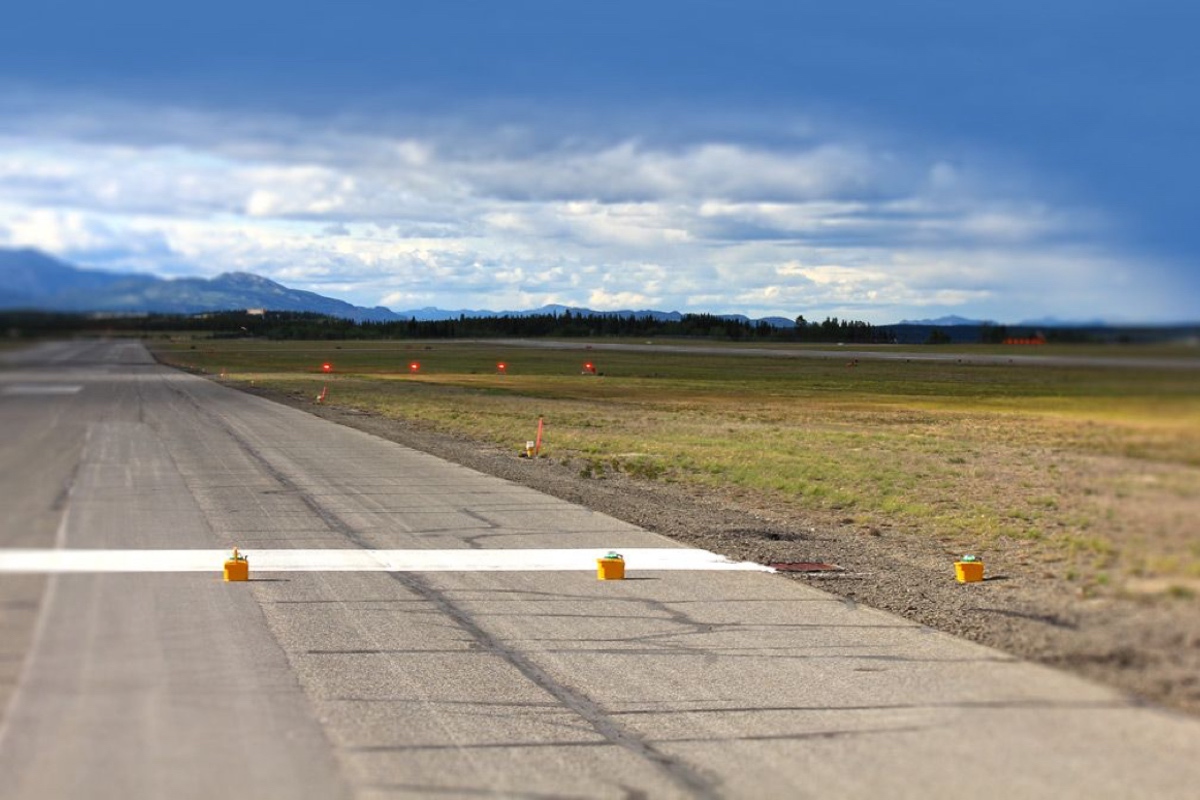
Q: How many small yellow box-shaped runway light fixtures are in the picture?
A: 3